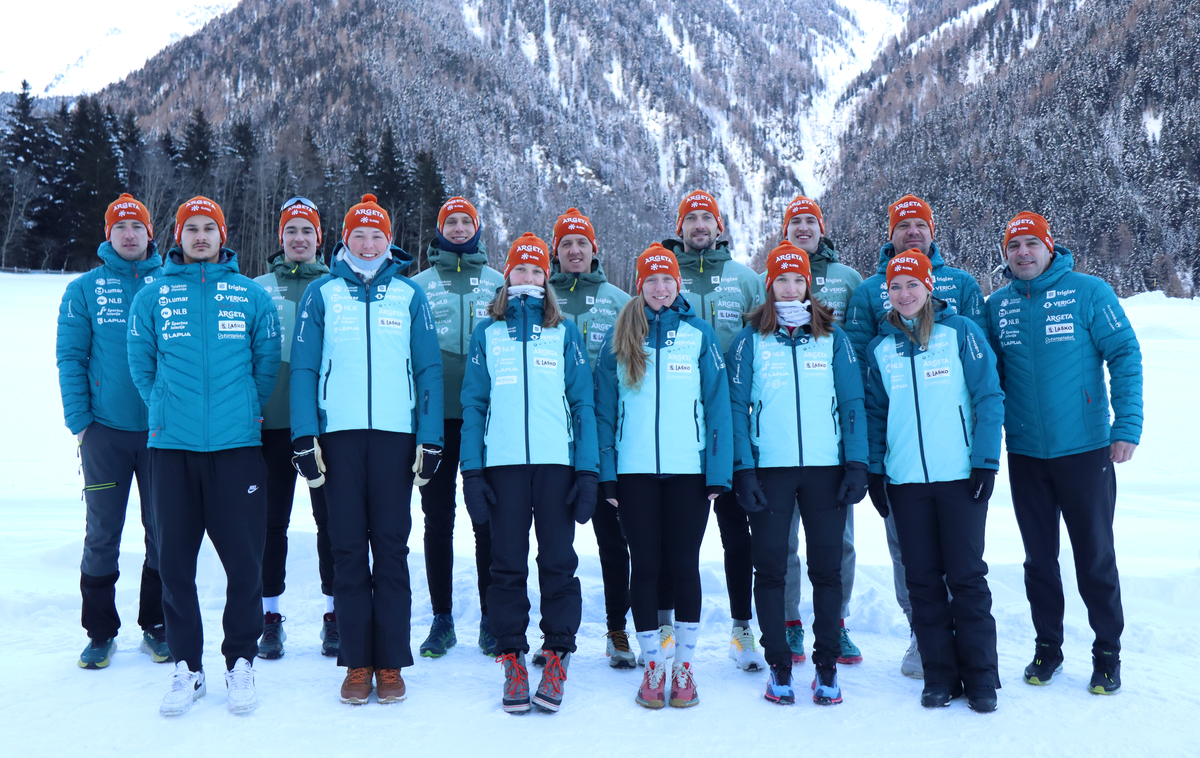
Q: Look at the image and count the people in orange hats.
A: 14